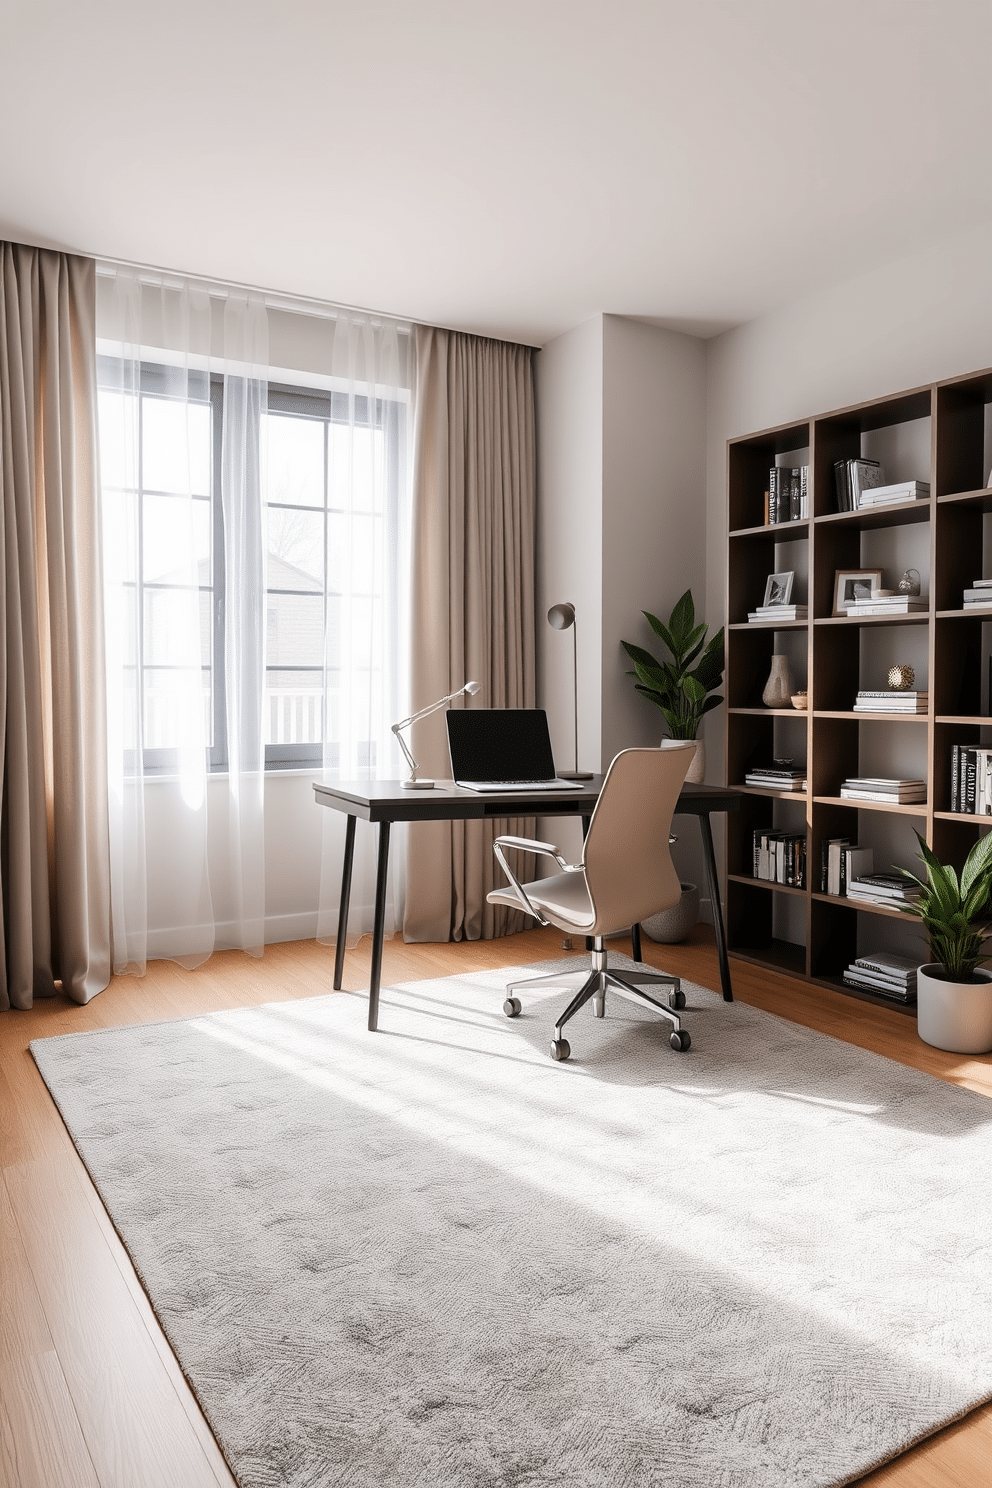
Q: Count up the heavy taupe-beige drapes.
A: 2